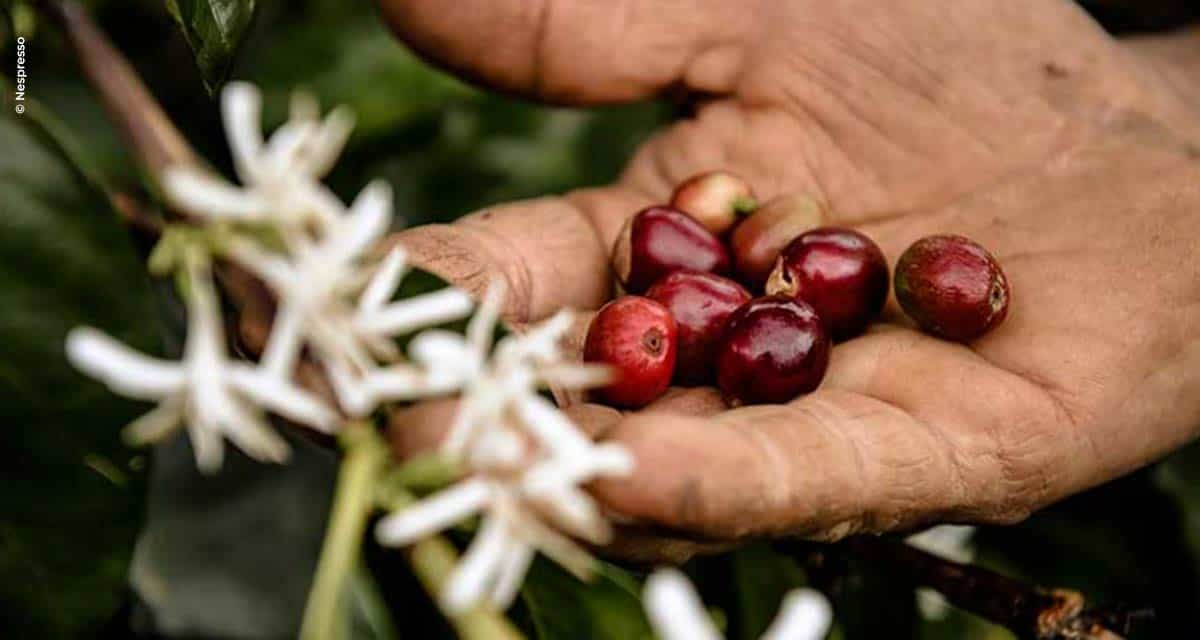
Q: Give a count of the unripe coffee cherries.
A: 2